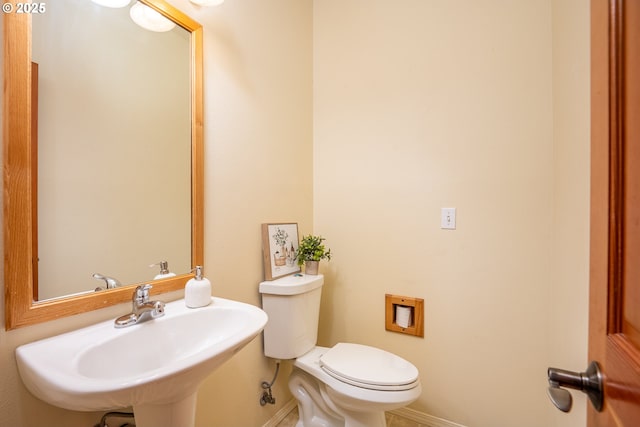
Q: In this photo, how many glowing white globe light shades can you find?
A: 3